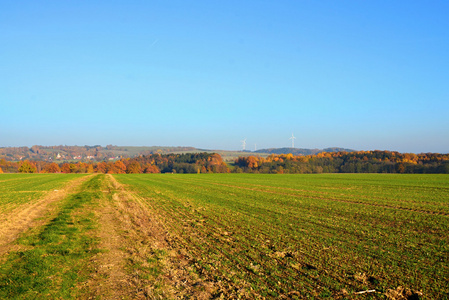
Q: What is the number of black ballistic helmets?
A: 0